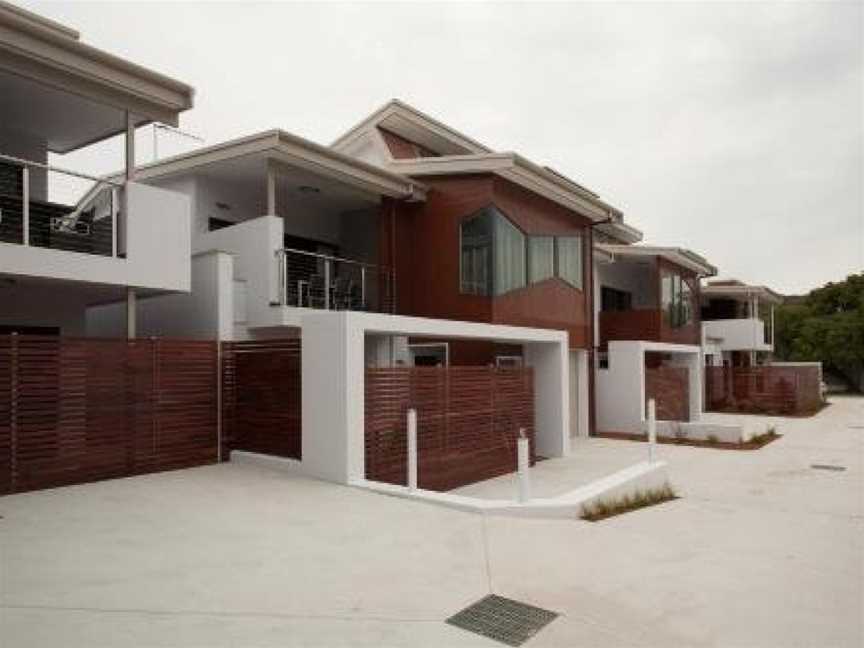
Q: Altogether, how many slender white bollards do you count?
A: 3